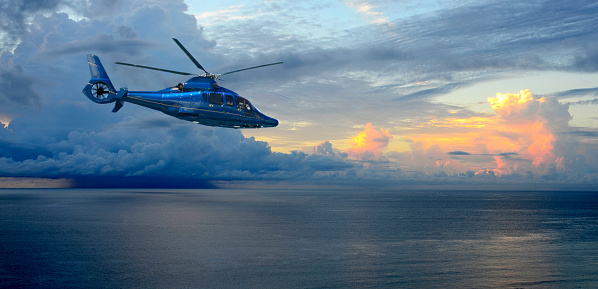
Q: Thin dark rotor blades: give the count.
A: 3